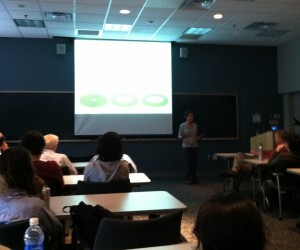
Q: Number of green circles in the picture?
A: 3